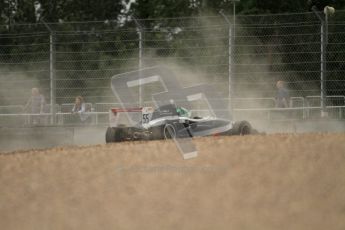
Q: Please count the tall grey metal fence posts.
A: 4